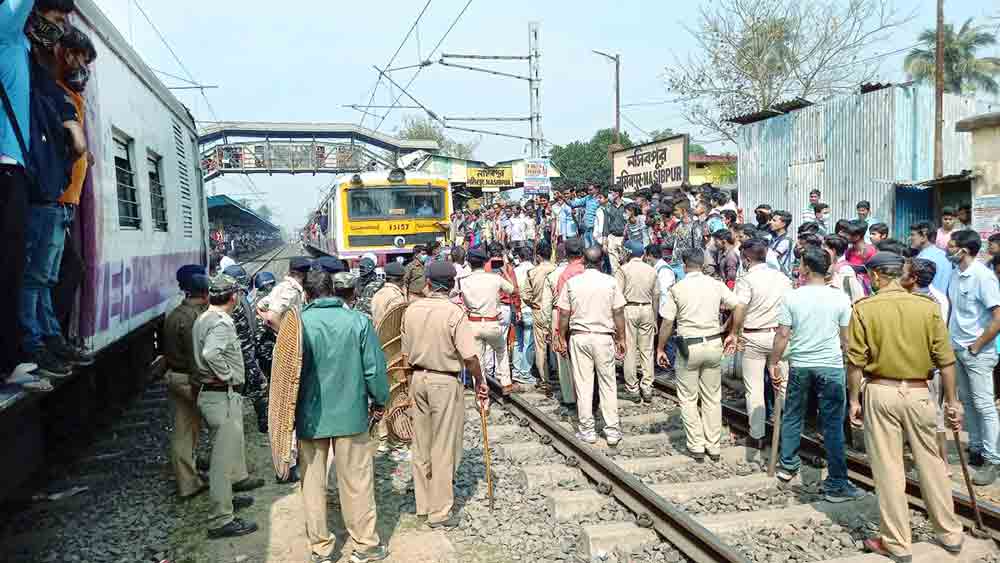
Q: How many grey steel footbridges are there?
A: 1